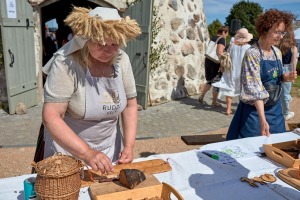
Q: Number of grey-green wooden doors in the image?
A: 2